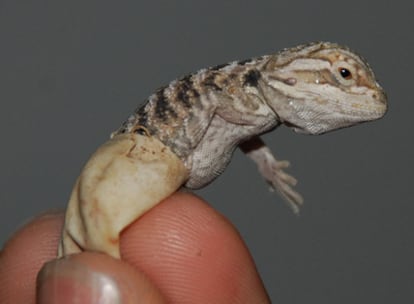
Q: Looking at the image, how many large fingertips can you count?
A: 3